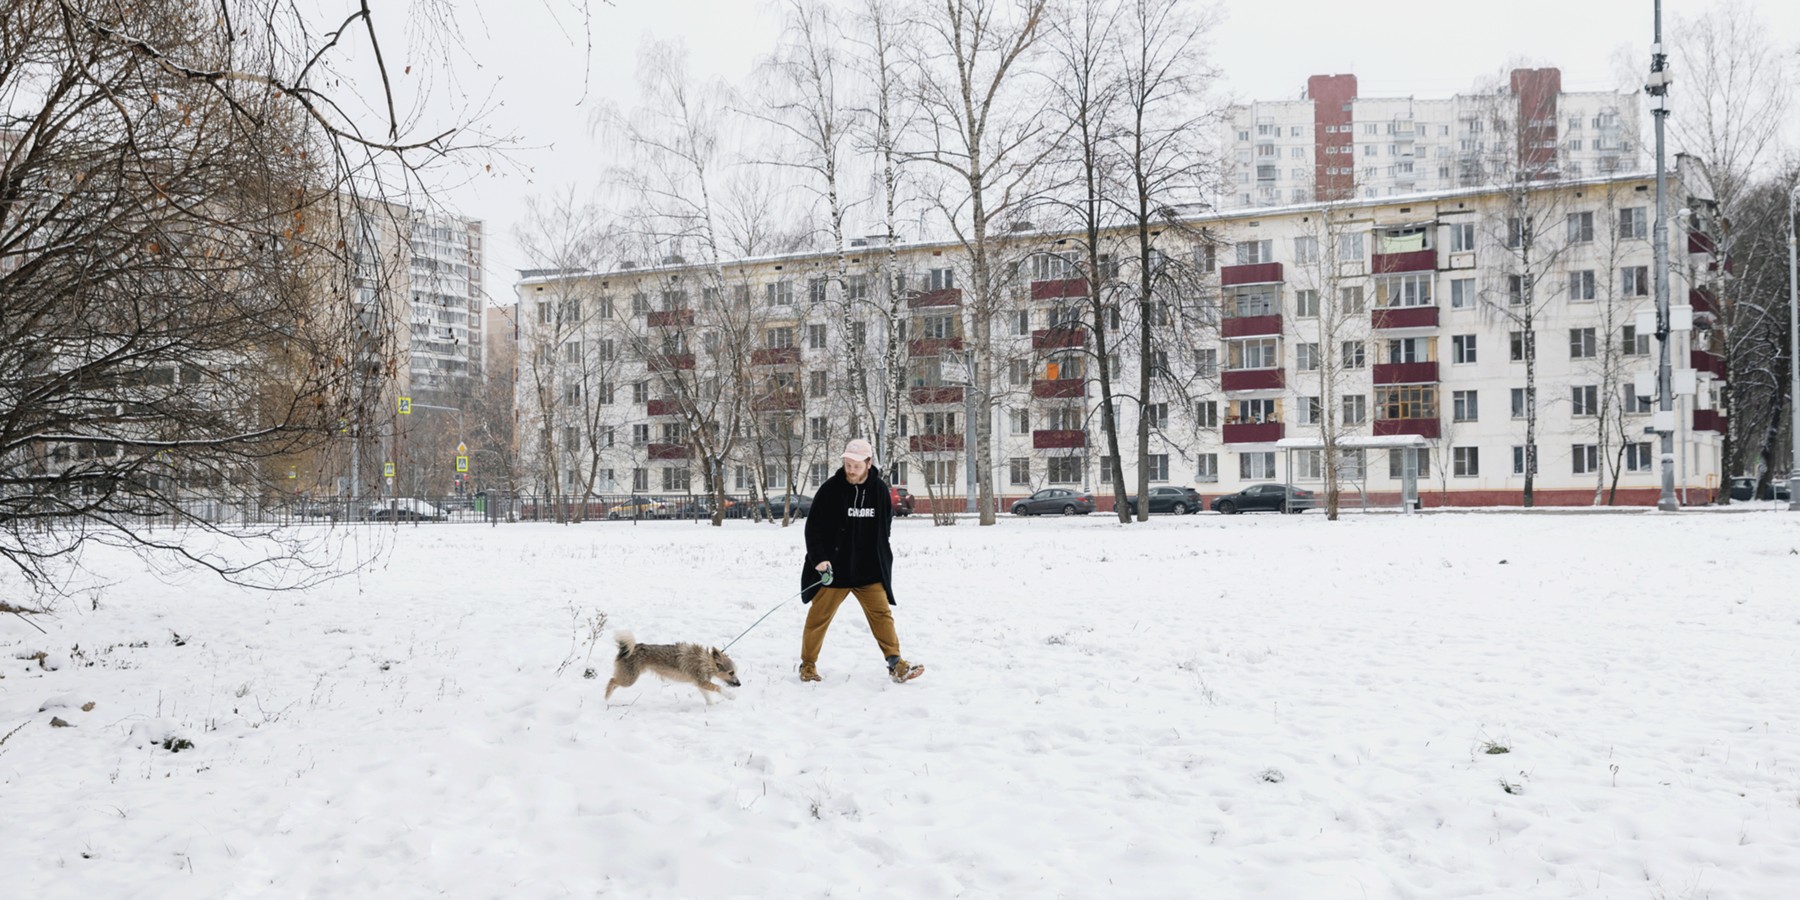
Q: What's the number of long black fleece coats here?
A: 1